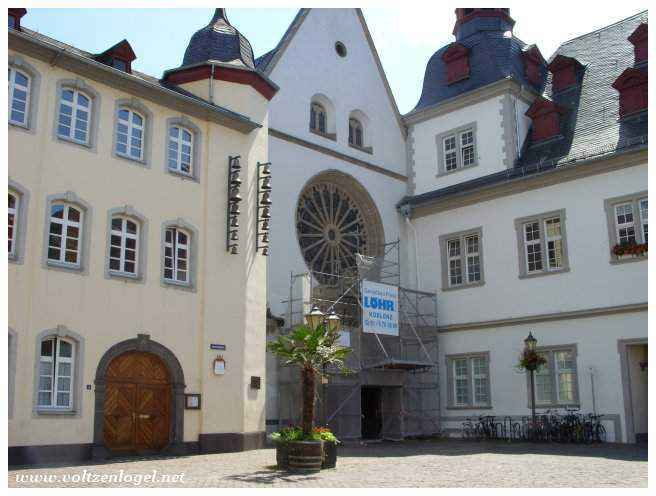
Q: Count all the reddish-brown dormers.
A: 8